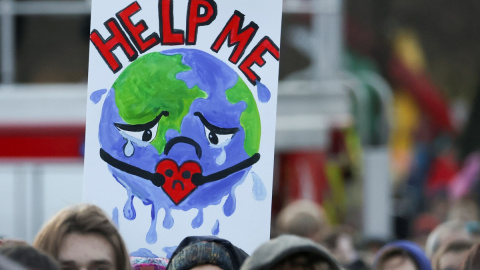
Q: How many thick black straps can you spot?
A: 2